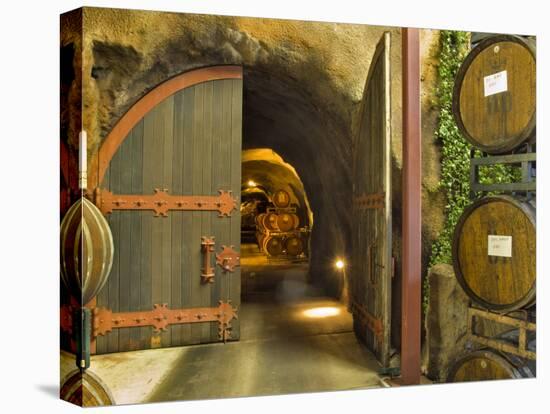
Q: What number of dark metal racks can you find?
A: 2